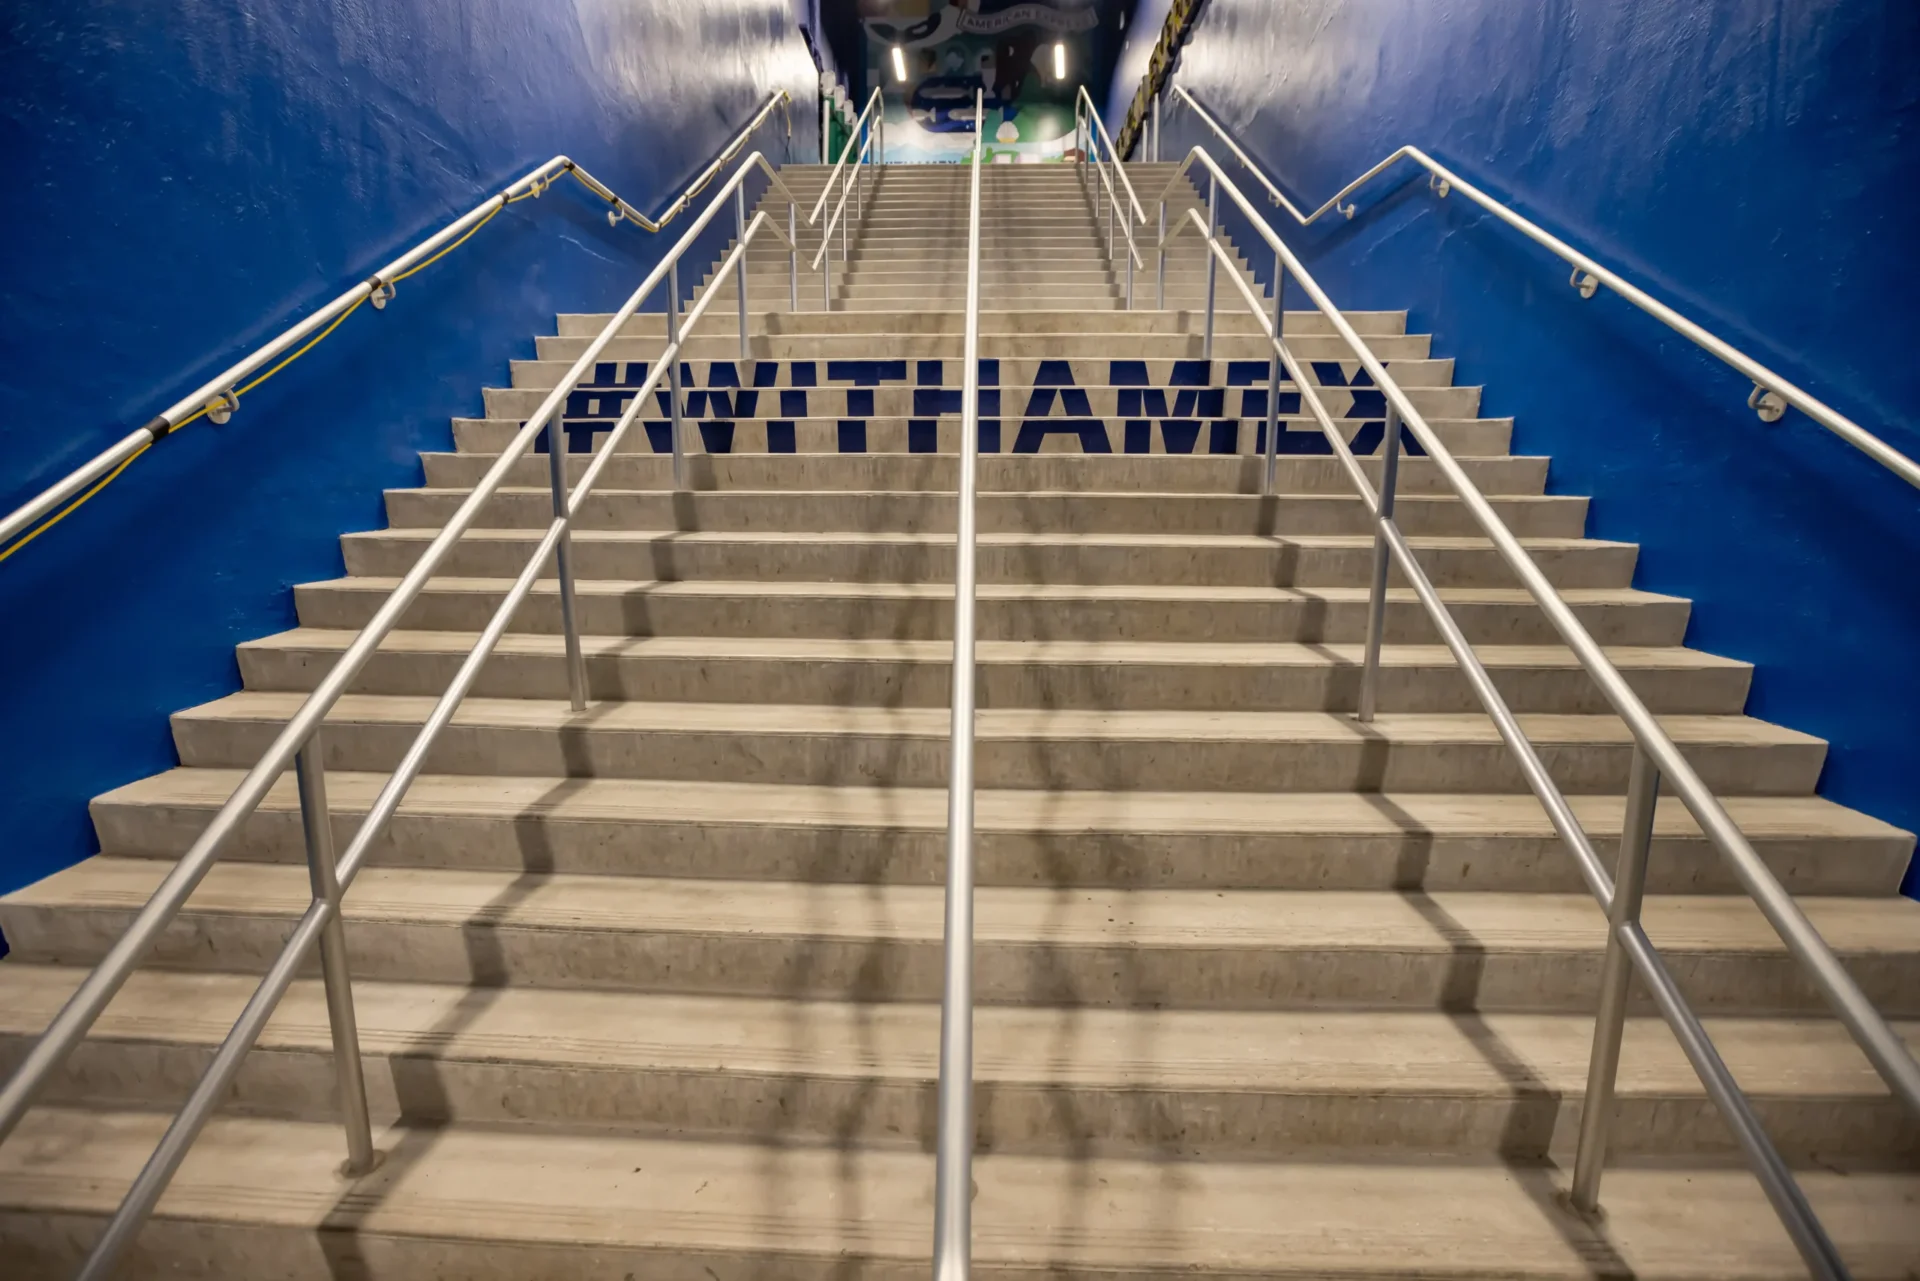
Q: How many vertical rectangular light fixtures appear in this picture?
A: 2